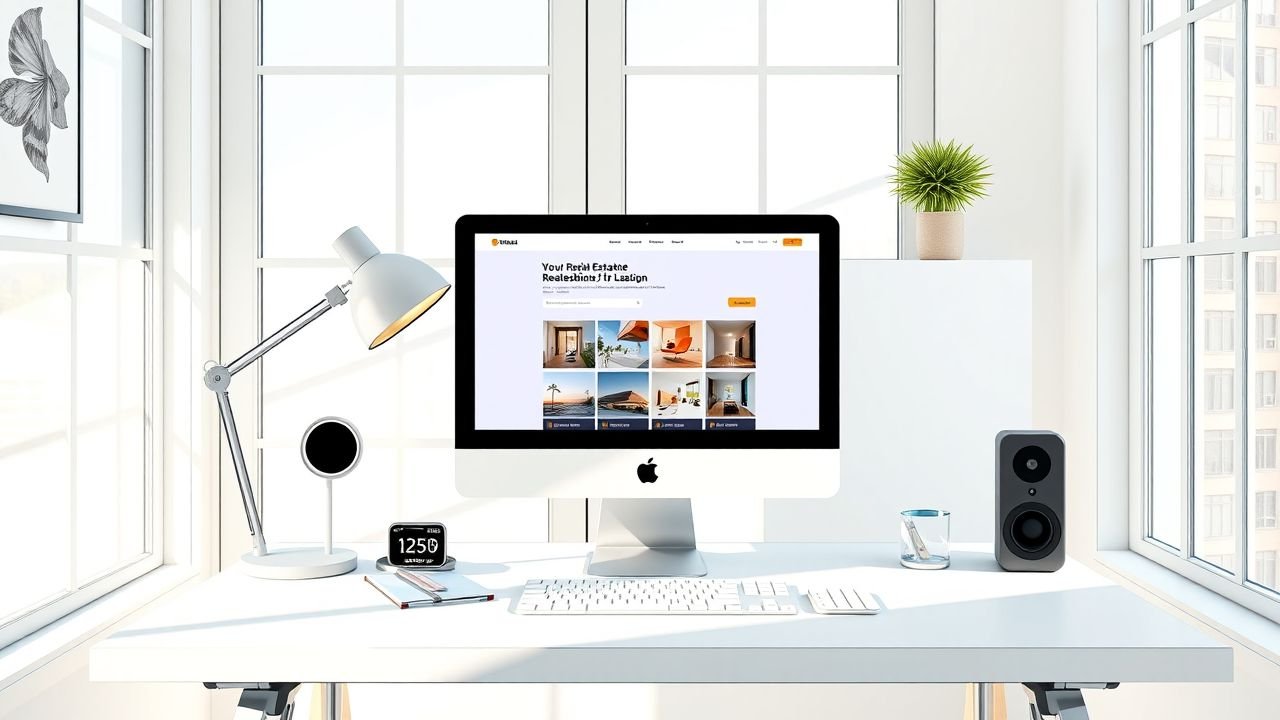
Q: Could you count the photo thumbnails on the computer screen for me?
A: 8